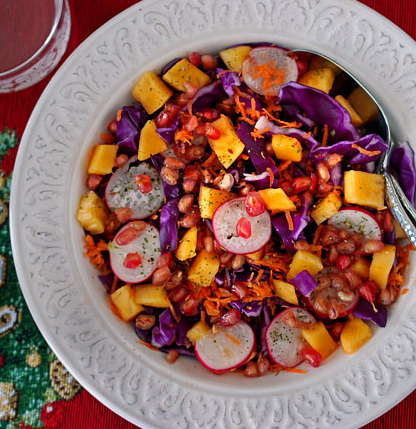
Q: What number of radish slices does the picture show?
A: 8